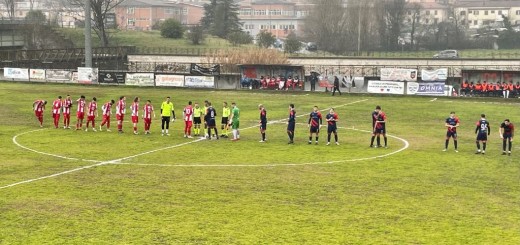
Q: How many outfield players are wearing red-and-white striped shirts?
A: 10